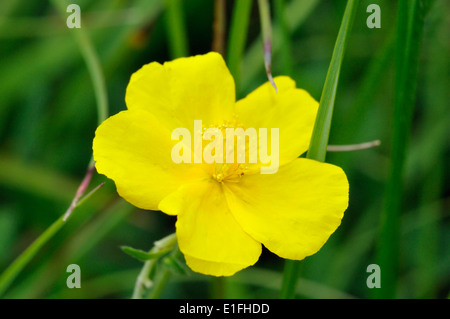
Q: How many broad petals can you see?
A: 5